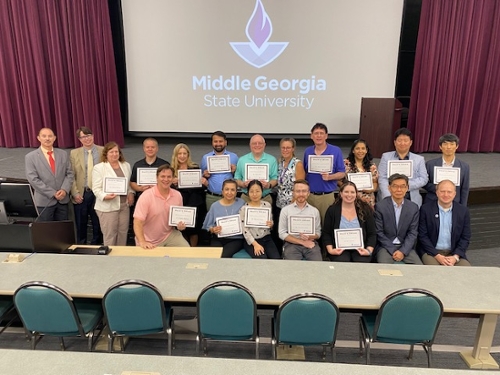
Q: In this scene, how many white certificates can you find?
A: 14